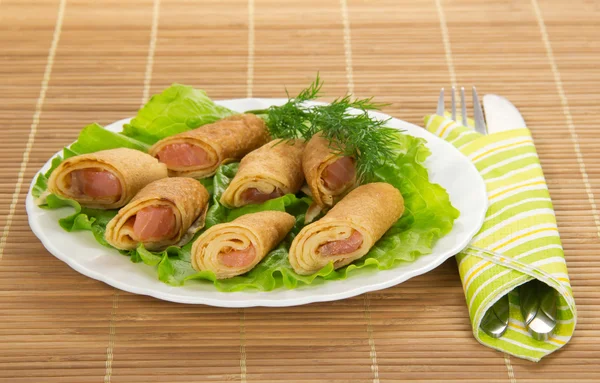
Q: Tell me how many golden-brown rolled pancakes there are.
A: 7